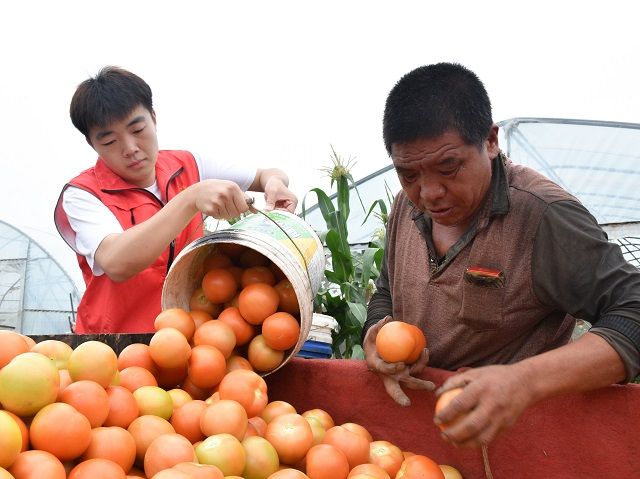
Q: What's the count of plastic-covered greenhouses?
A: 2